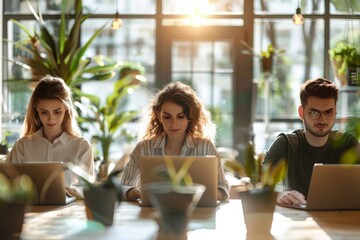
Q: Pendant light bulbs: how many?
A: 2